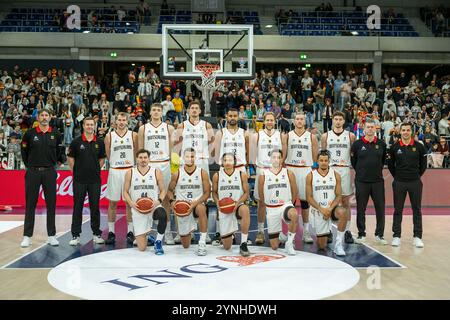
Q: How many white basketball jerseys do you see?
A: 12